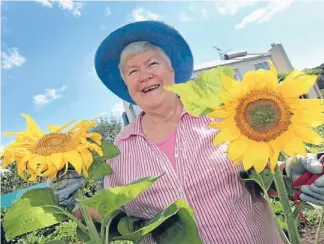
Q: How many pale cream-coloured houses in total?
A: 1